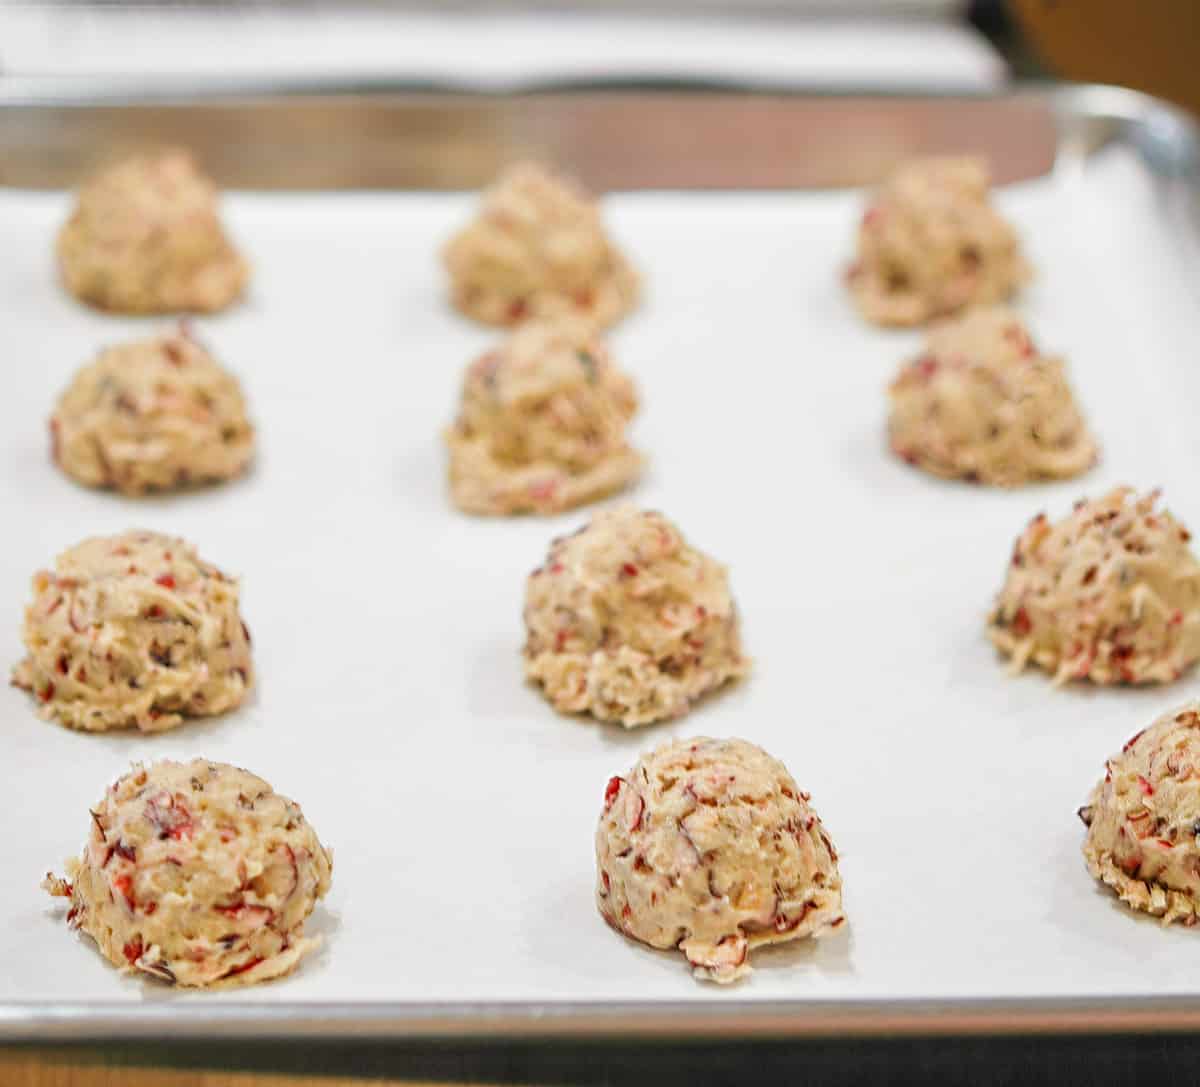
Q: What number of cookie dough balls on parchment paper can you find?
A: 12